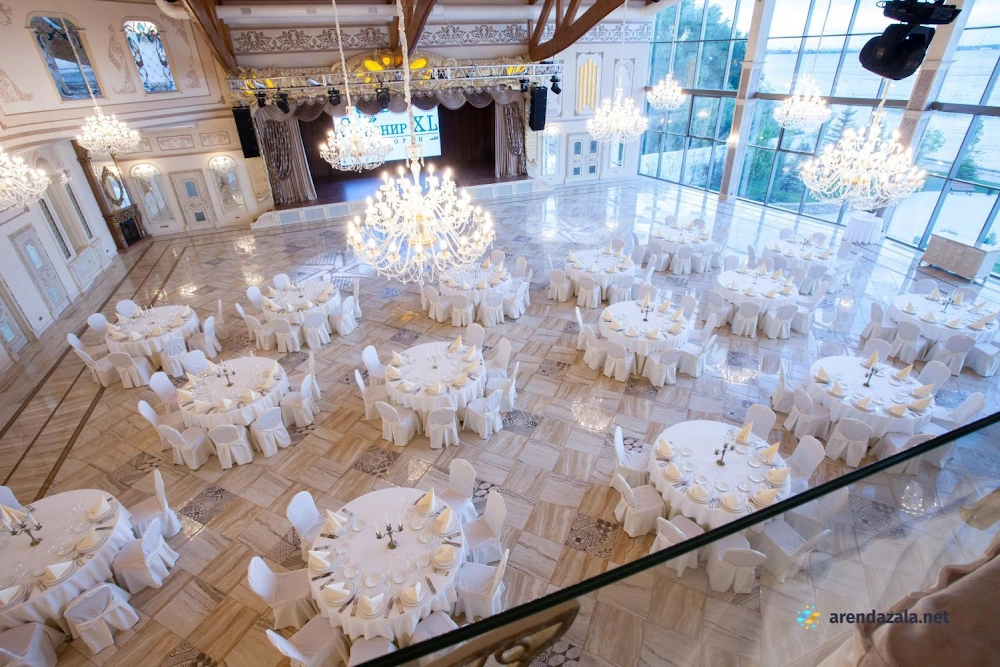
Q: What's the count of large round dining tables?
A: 15